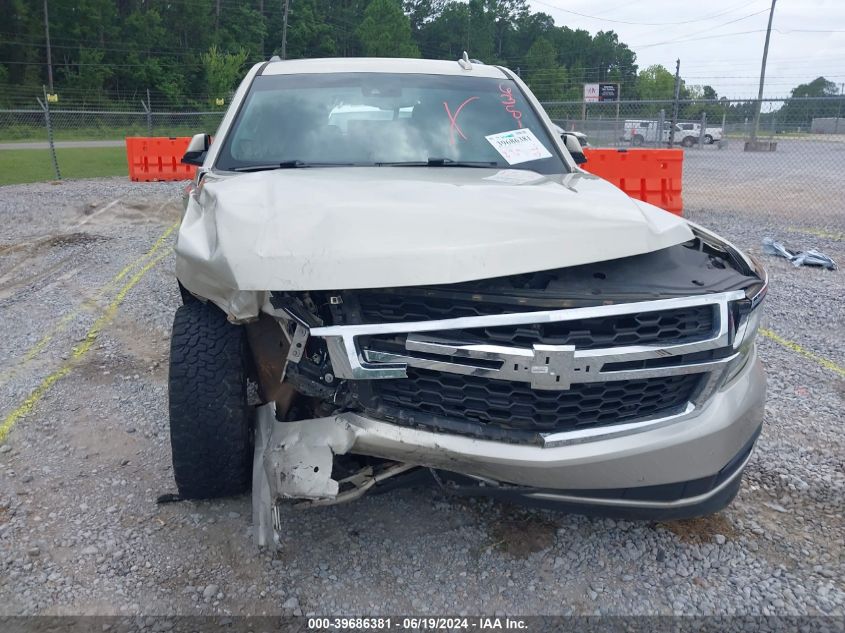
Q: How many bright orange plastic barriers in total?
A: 2